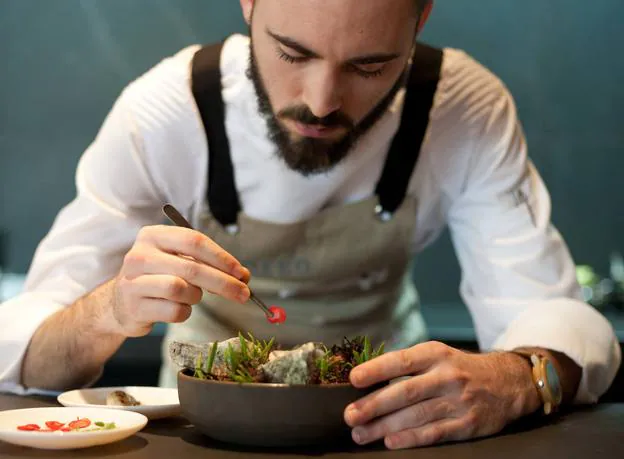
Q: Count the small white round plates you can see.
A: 2